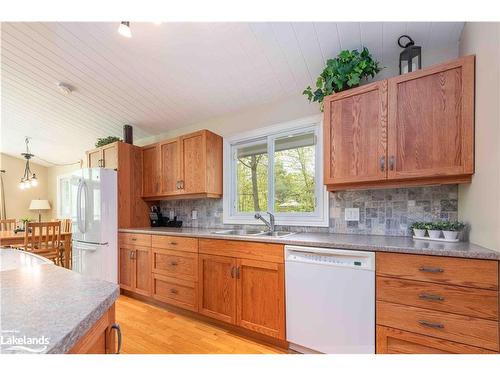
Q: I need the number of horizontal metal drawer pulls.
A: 7